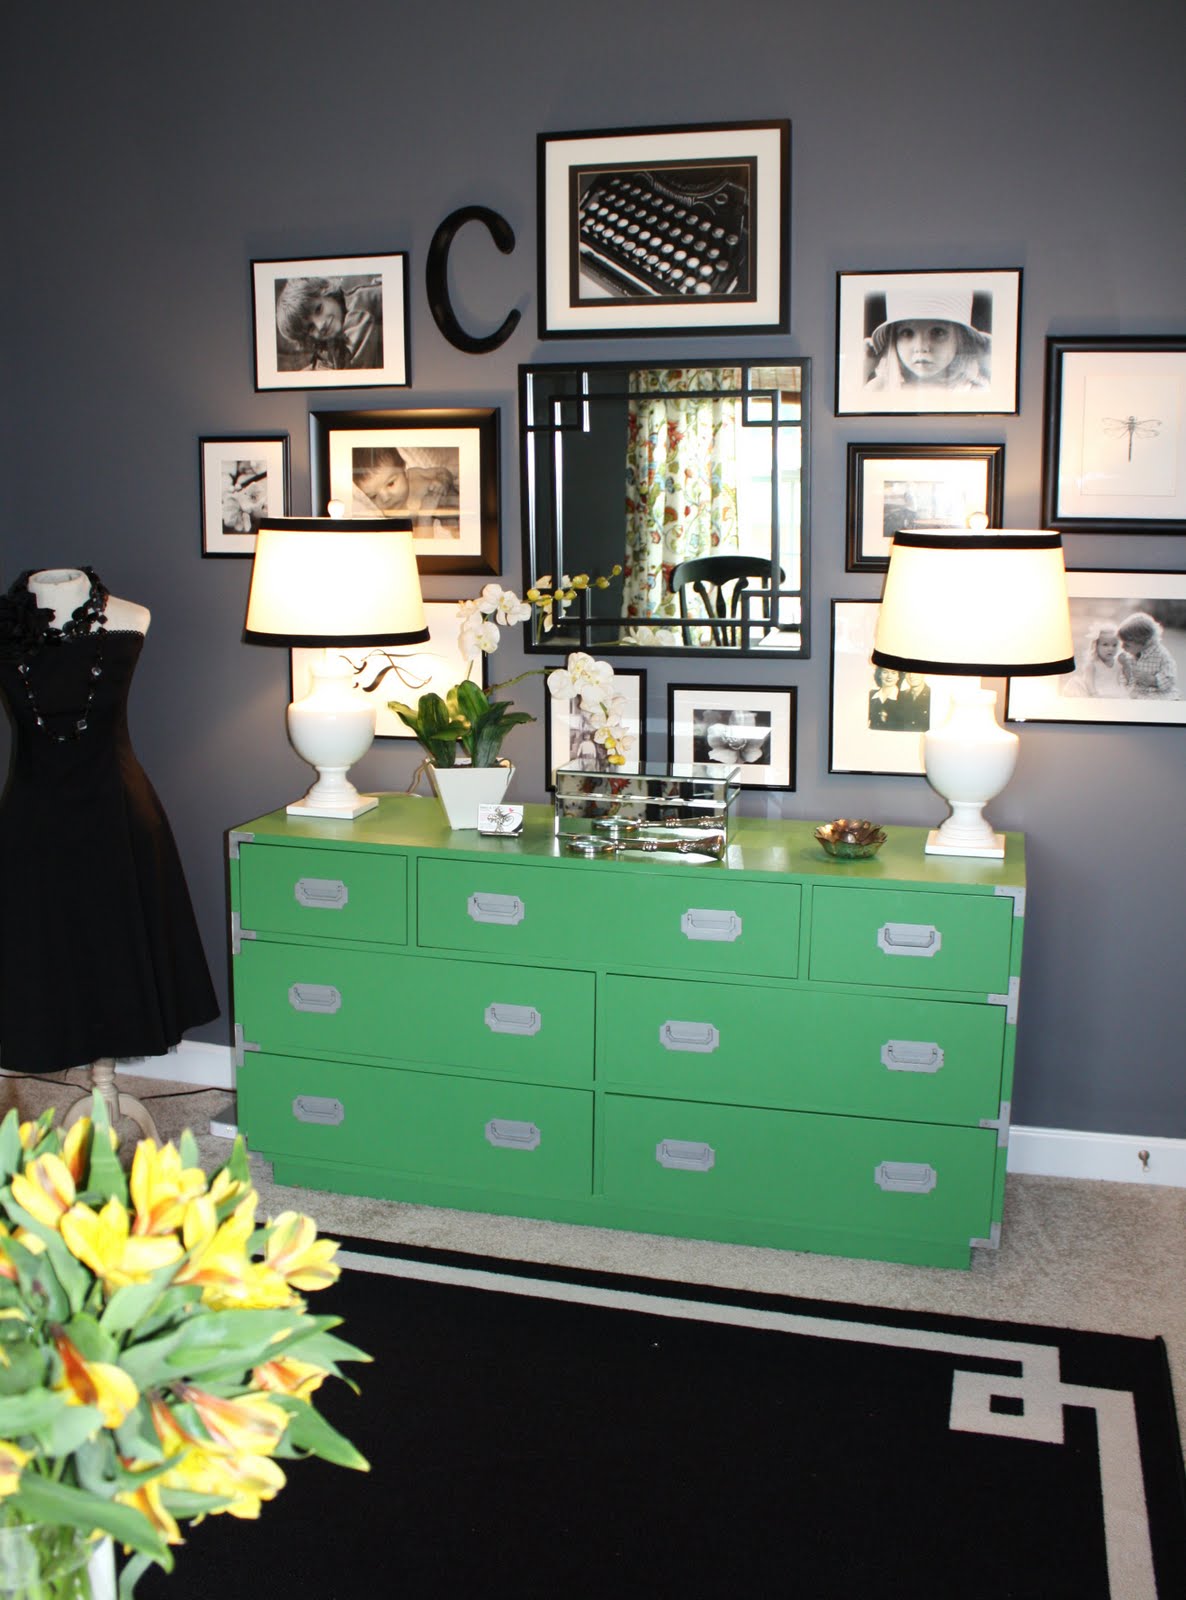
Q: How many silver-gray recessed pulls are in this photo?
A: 12